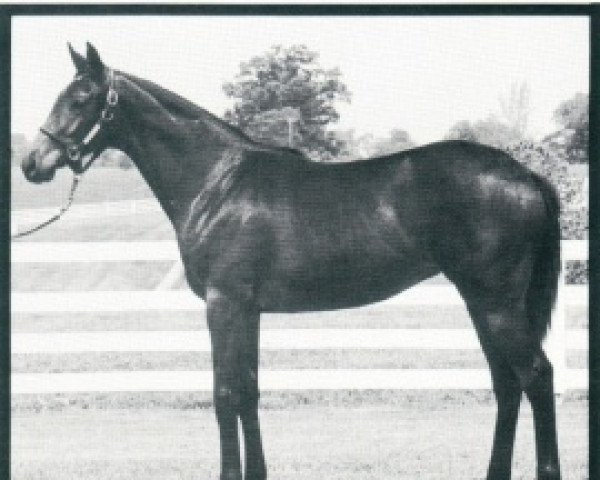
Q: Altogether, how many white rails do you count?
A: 4